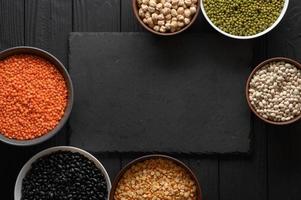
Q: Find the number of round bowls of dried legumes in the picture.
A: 6